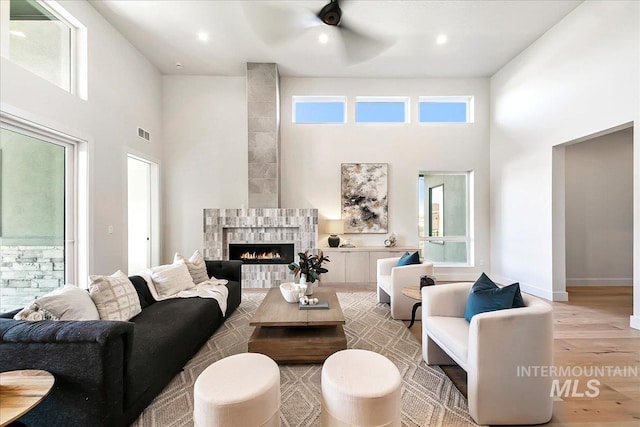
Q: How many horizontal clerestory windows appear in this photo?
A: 3